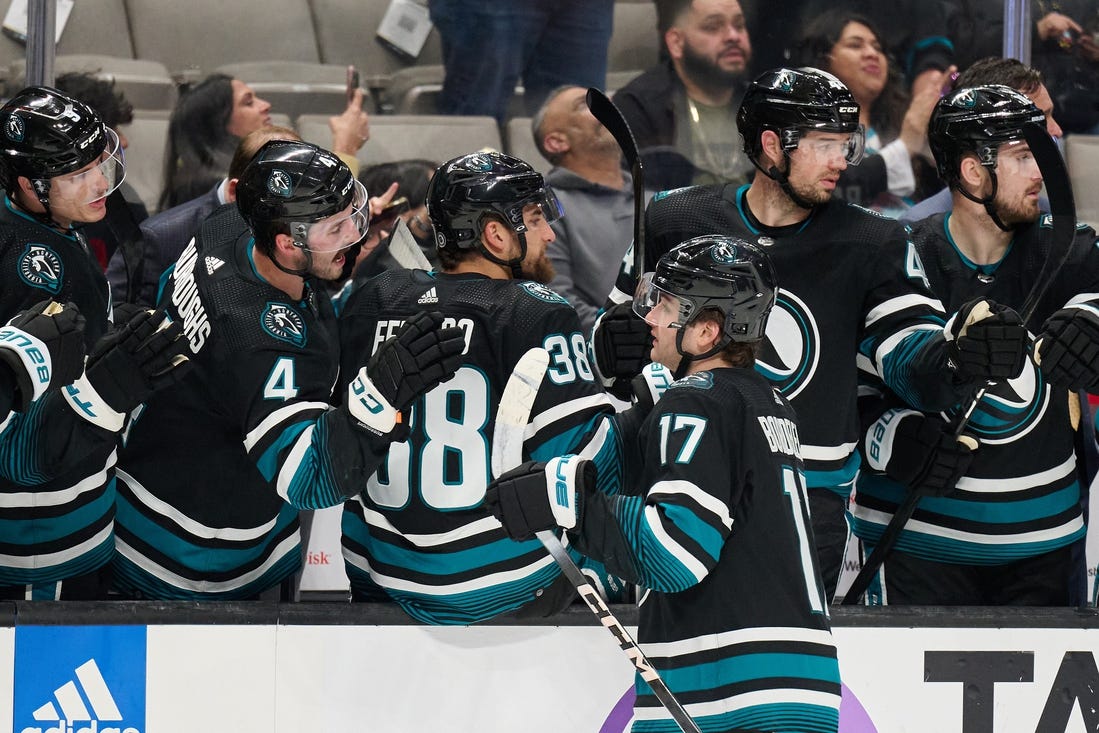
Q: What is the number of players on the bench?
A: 5